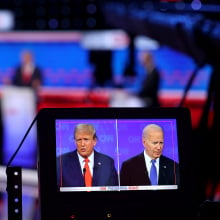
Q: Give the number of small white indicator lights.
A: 4